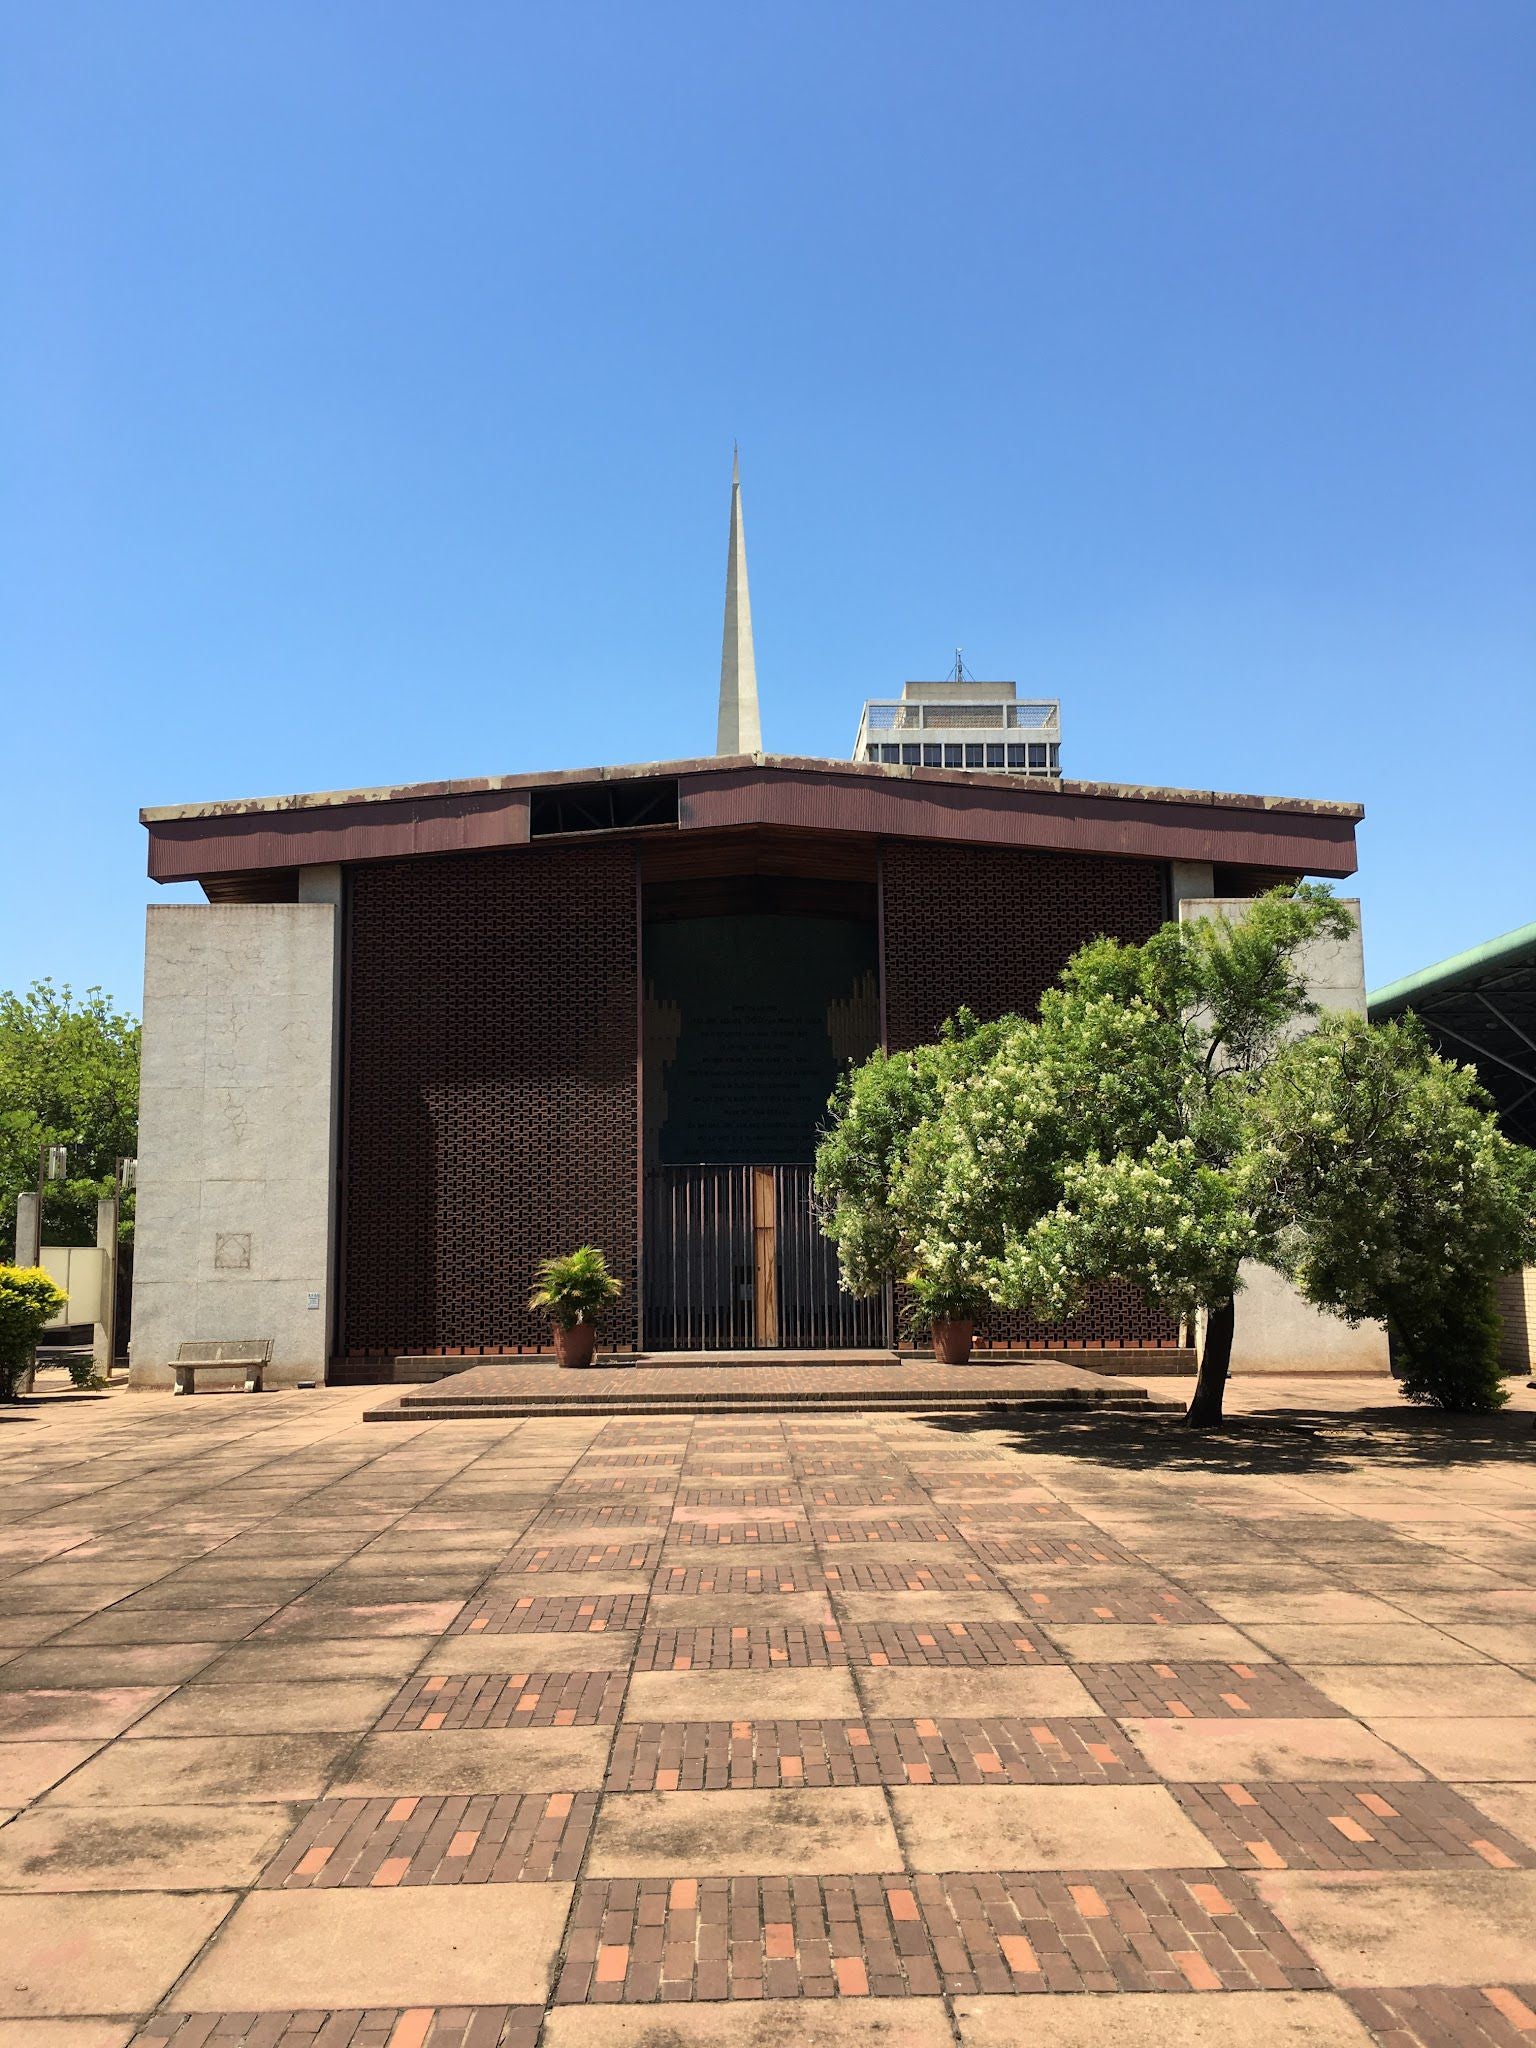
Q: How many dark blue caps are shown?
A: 0